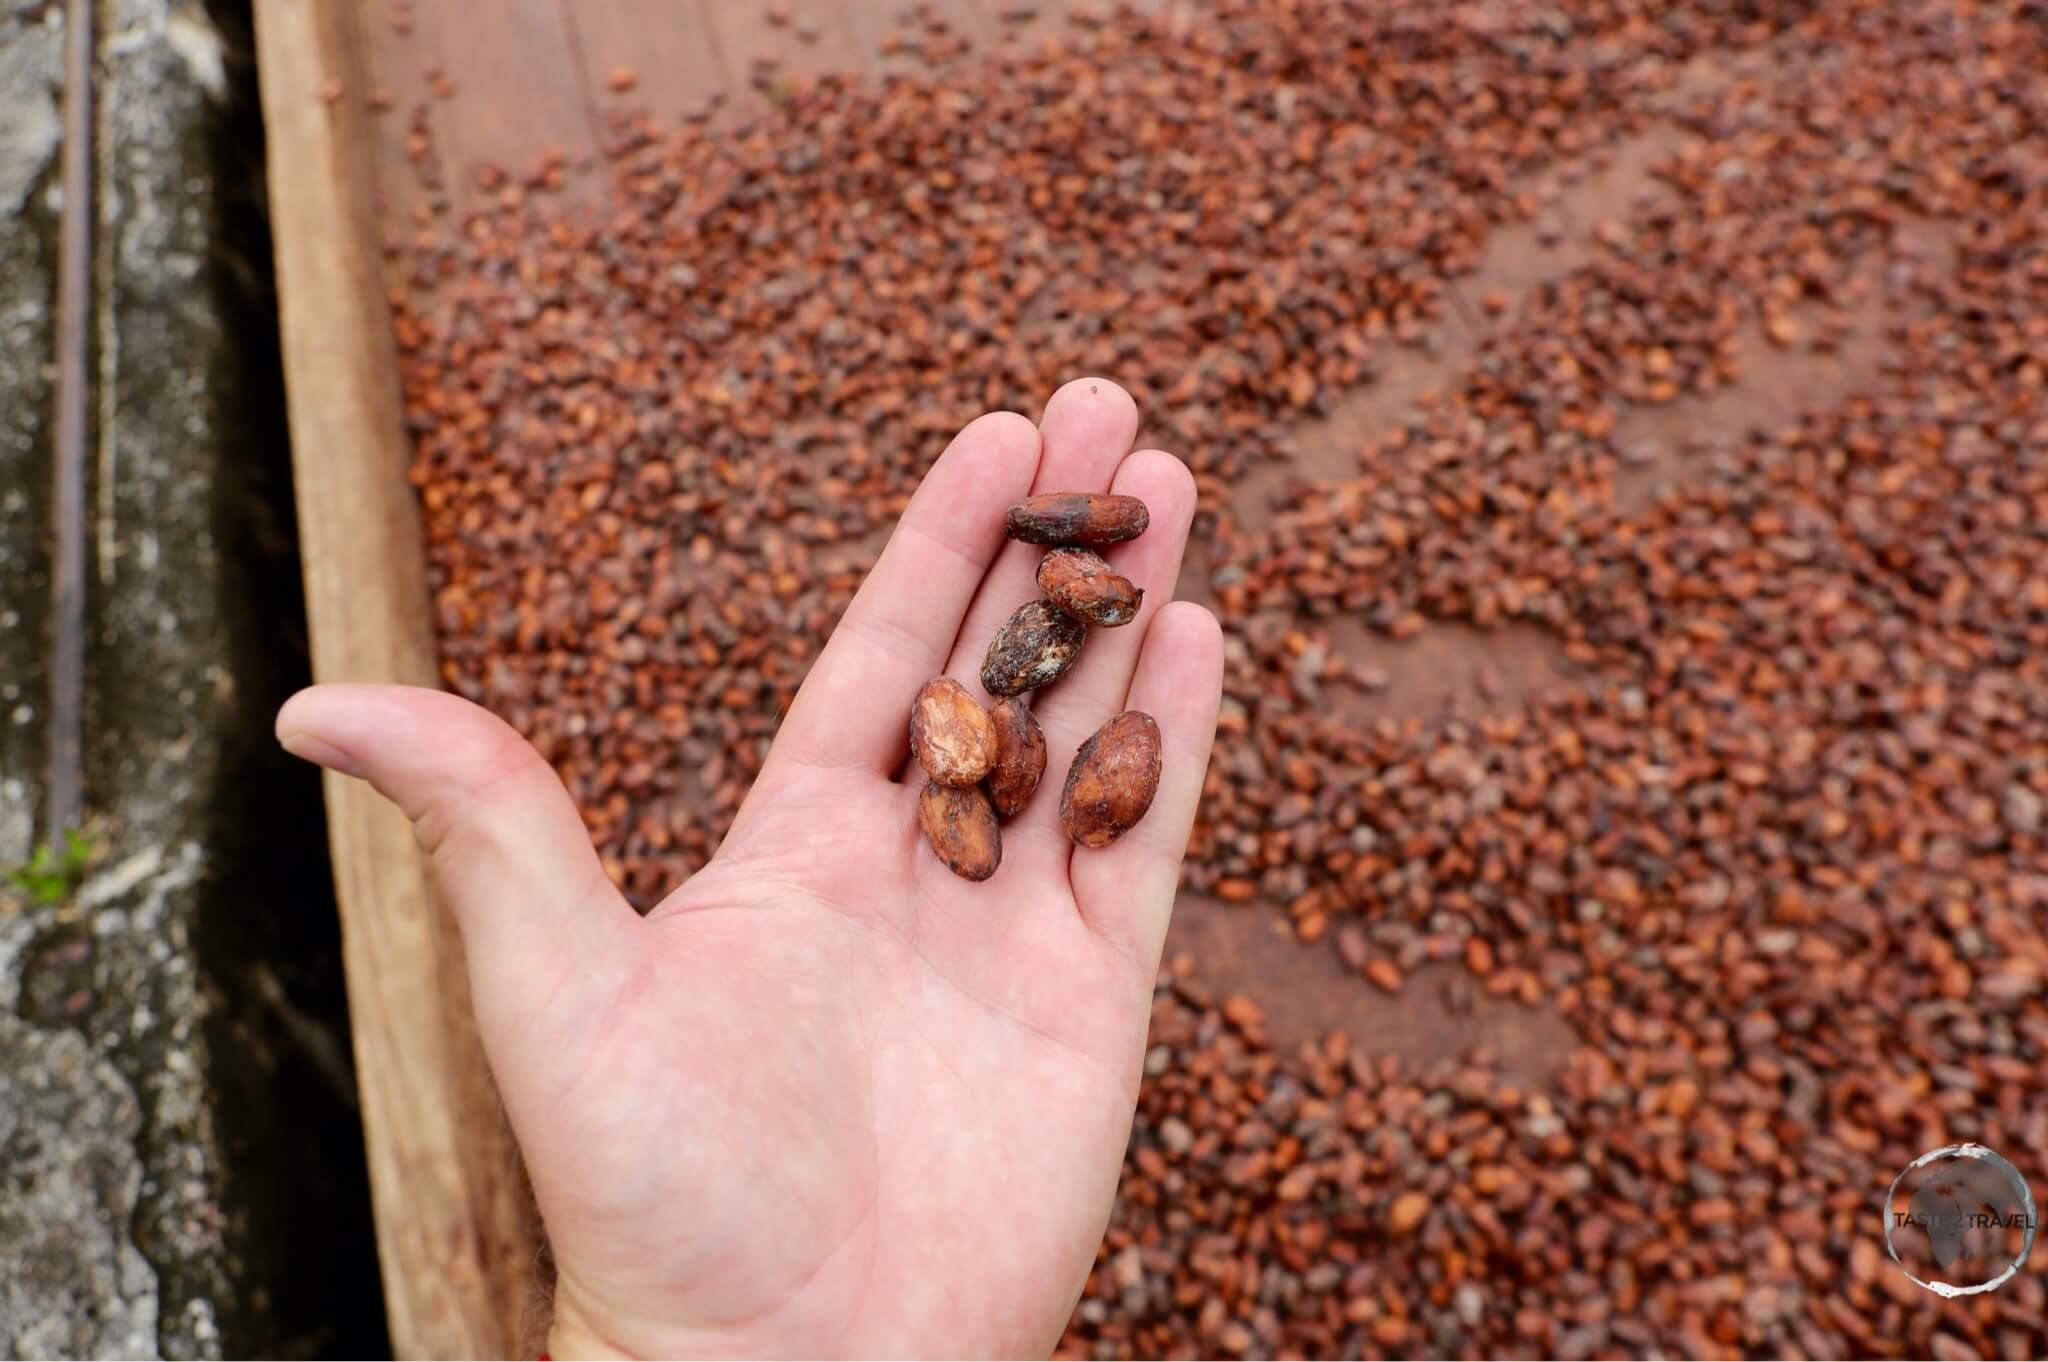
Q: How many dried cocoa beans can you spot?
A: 7